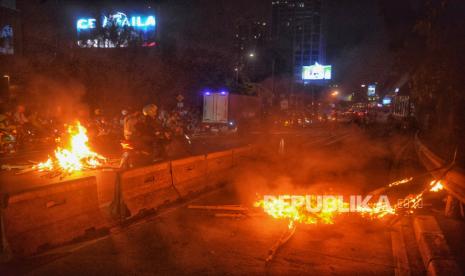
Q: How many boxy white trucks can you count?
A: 1